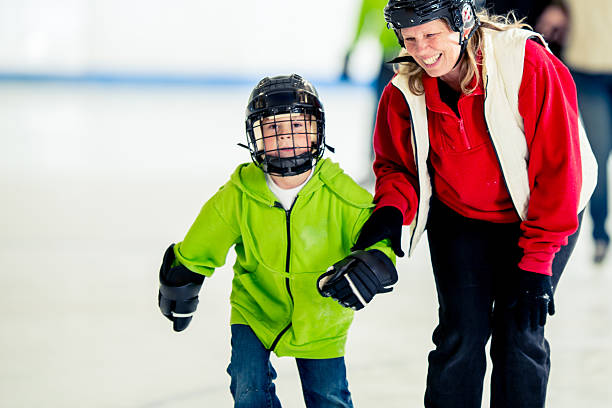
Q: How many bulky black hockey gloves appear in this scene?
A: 2